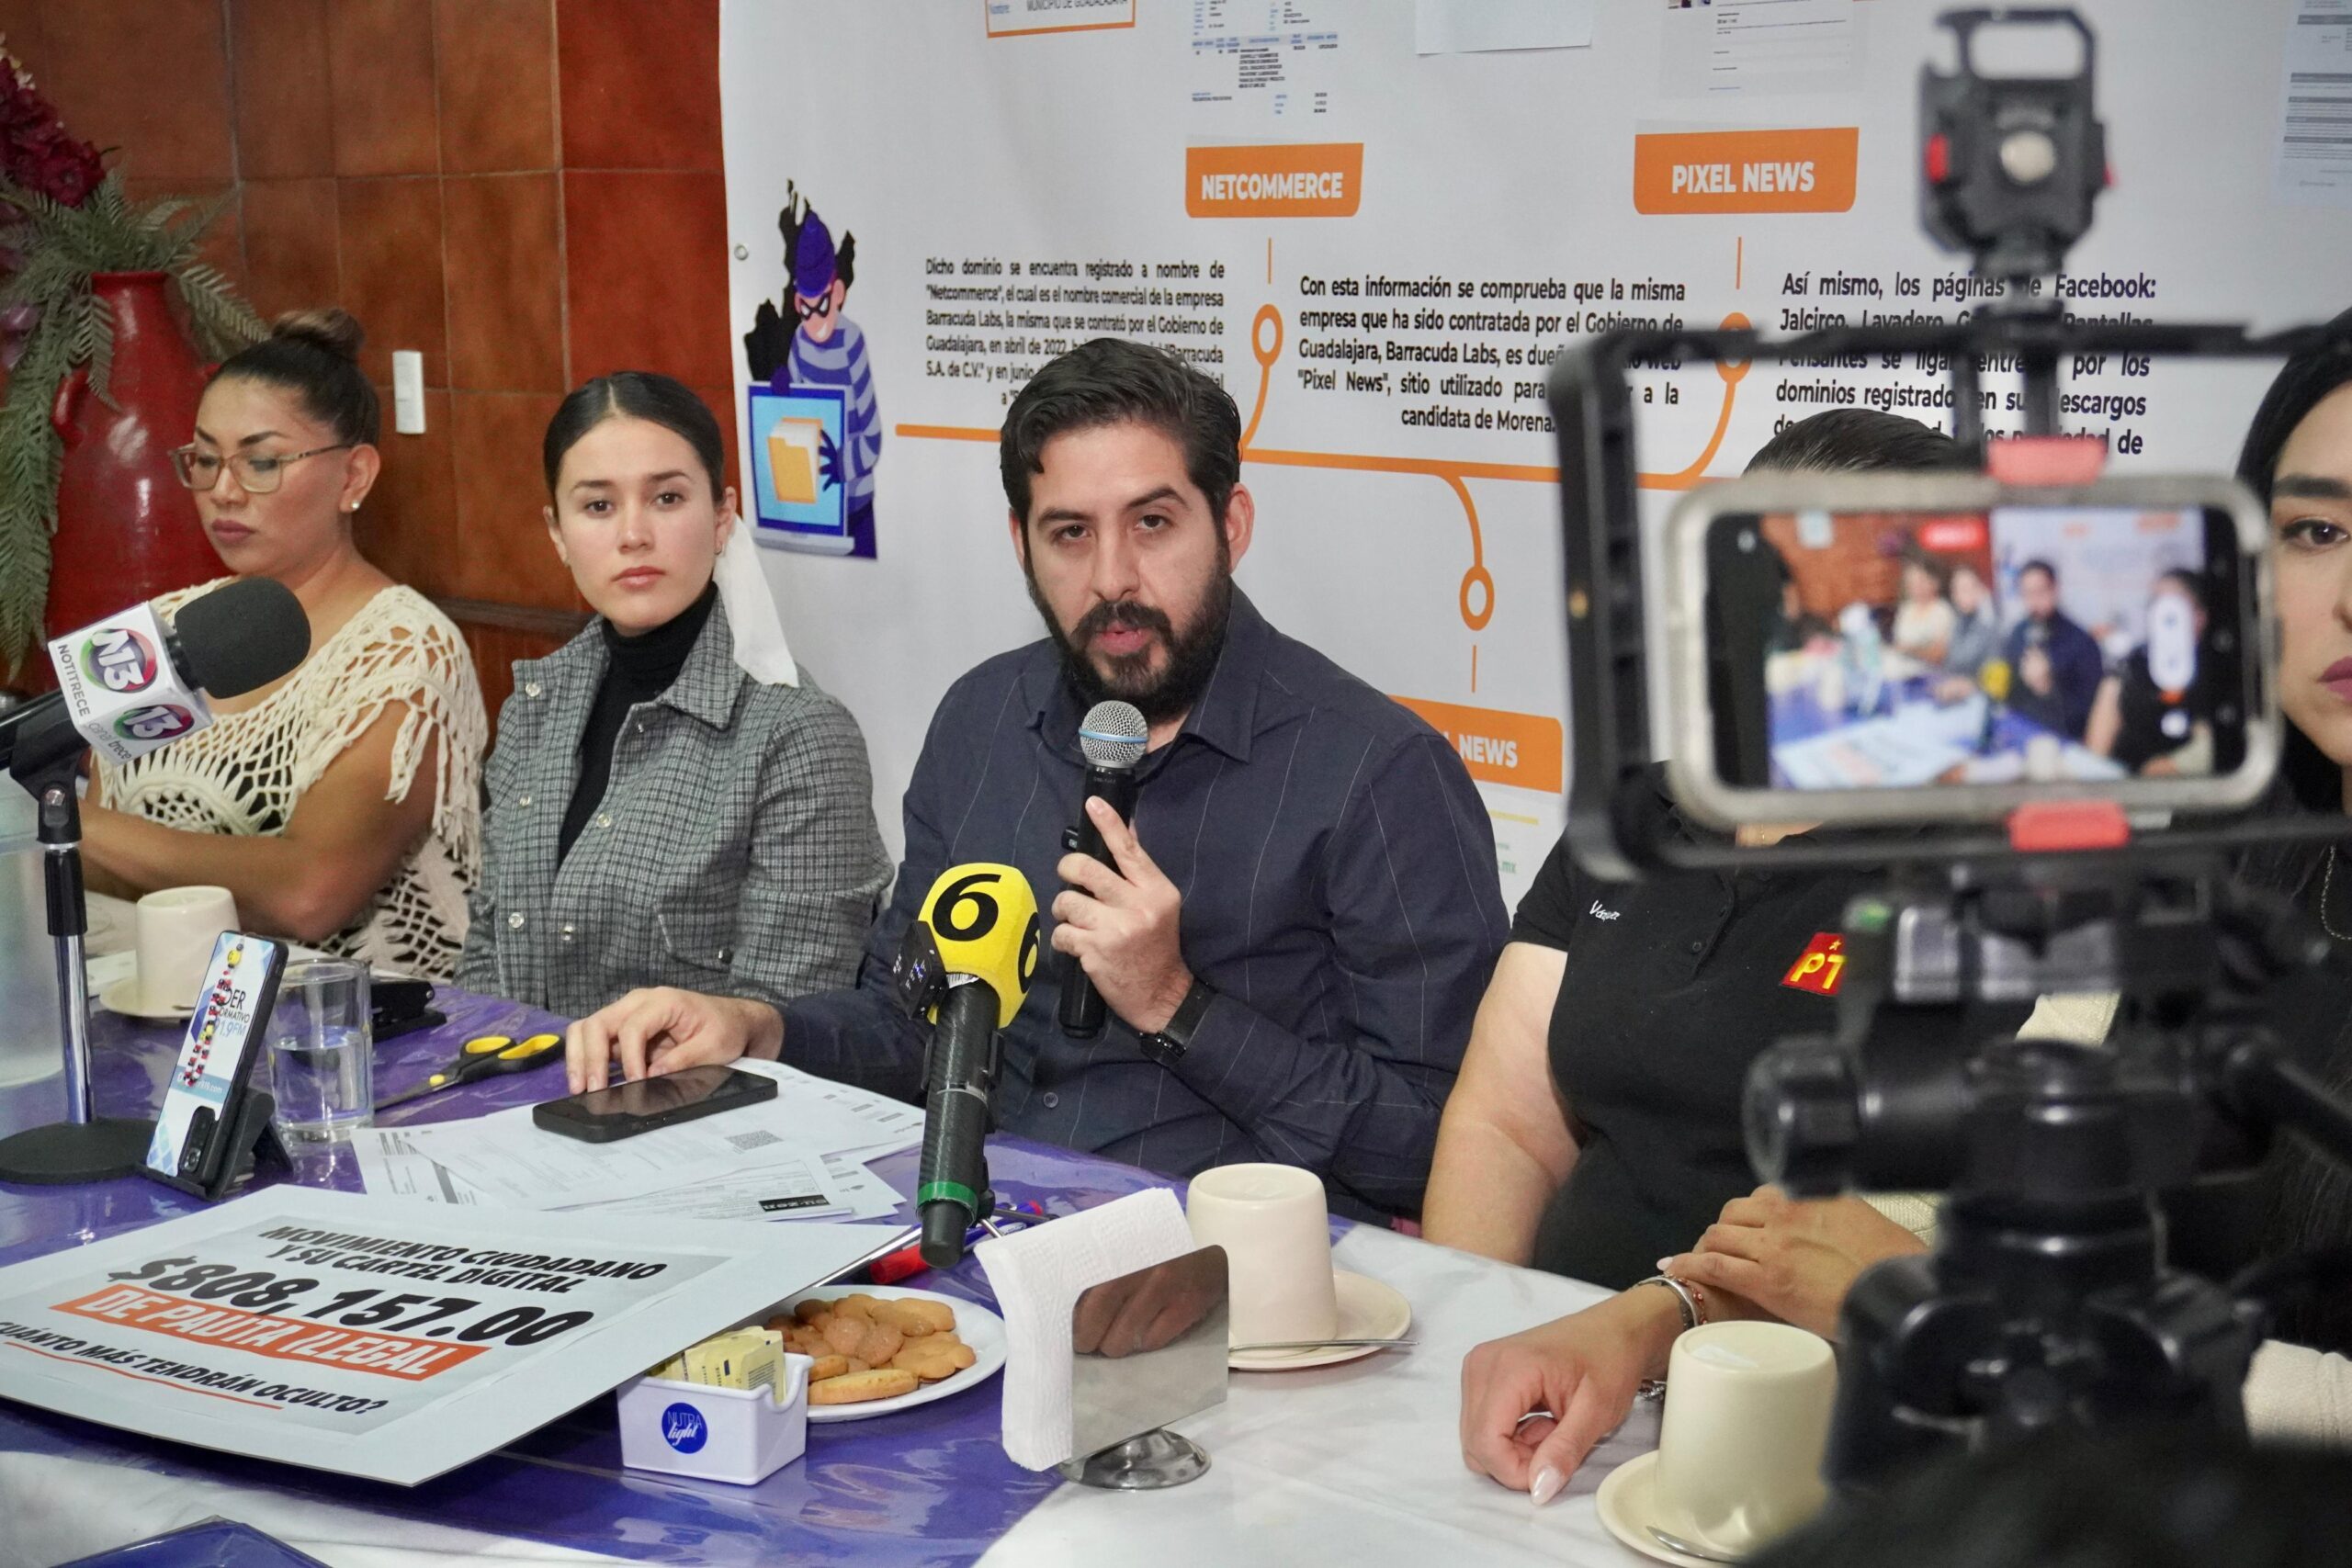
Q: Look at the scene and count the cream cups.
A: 3